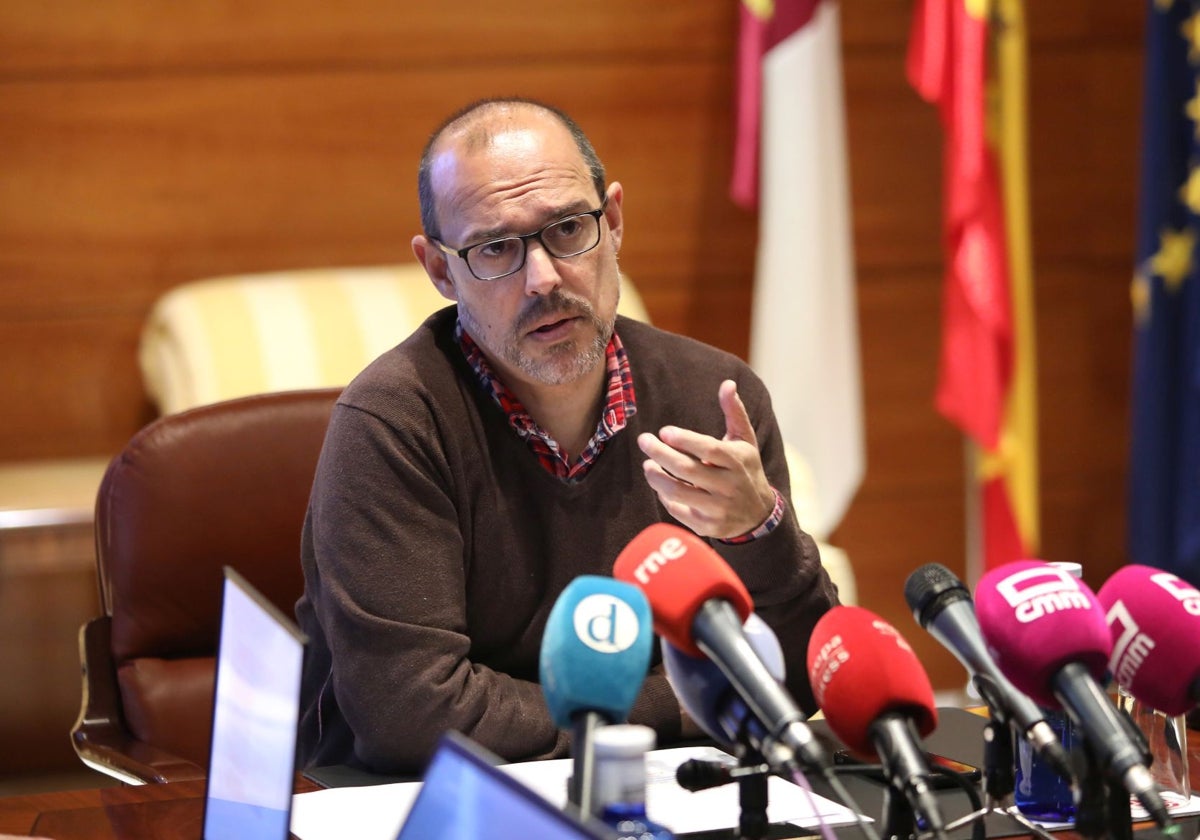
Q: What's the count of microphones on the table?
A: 7